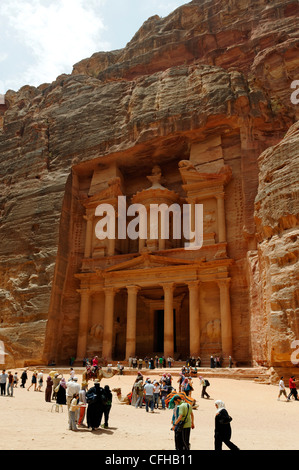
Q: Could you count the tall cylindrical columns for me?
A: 6